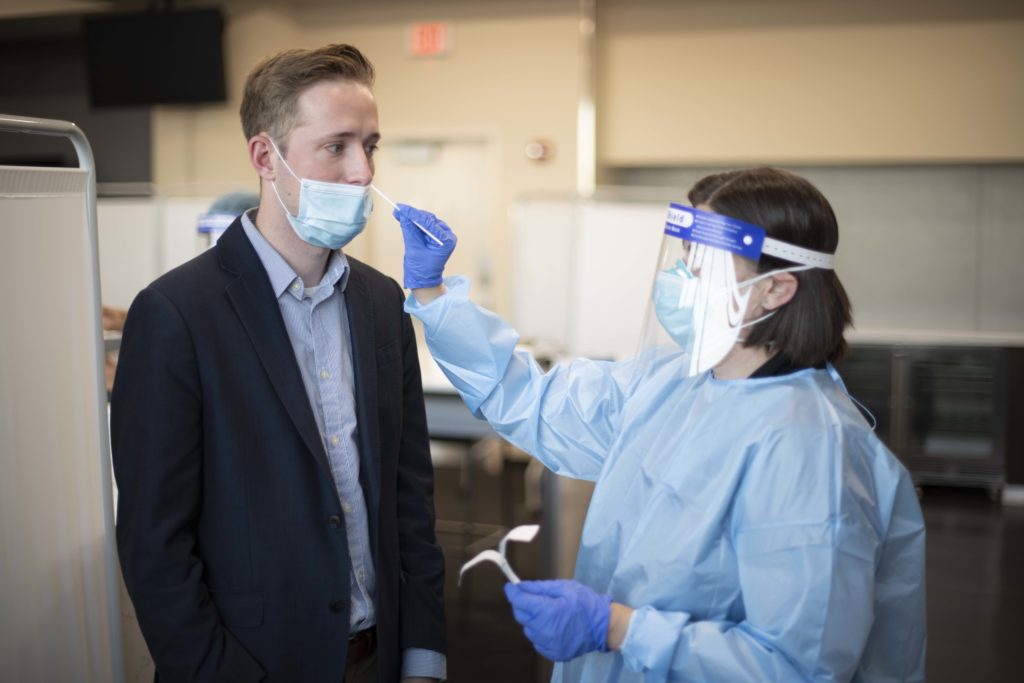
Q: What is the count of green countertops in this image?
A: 0